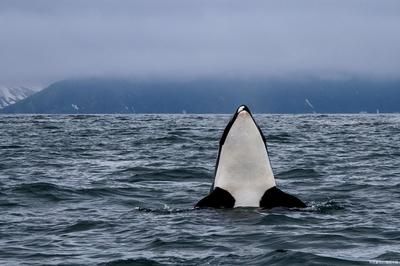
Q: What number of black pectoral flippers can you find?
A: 2